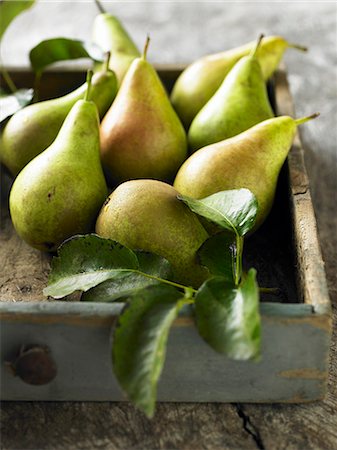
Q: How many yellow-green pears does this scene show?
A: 8